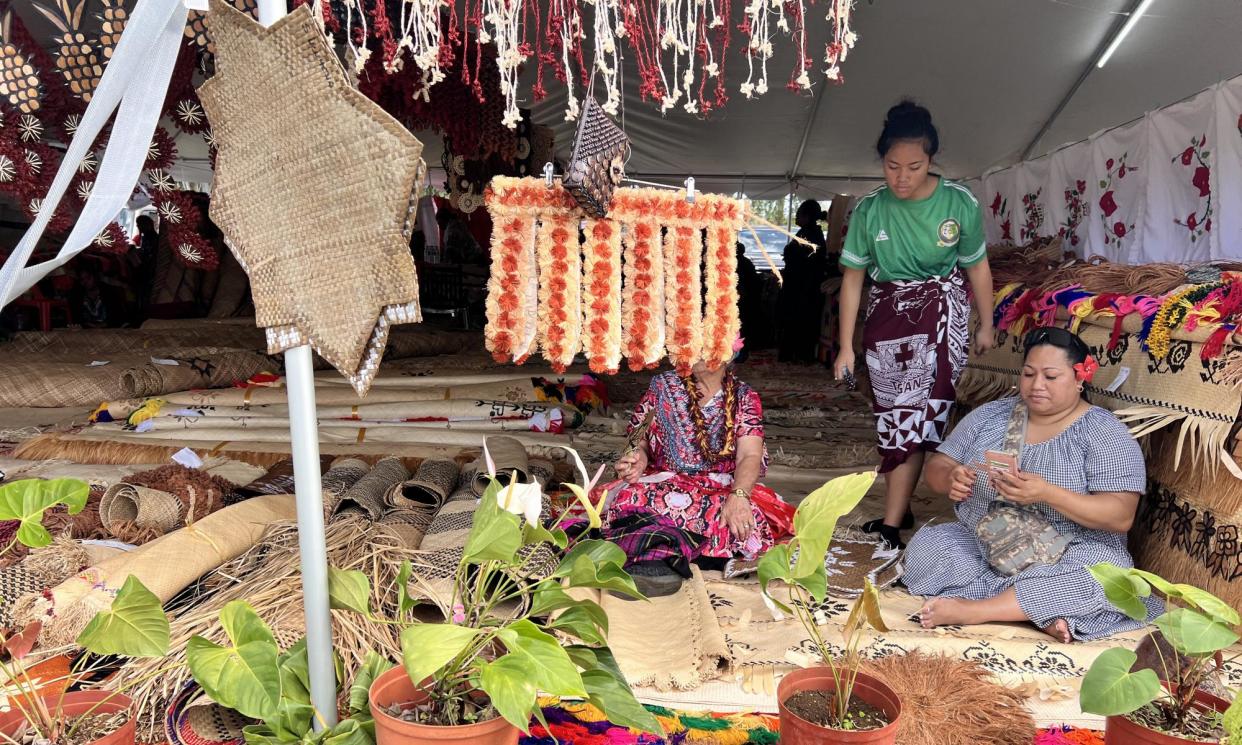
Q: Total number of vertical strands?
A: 6